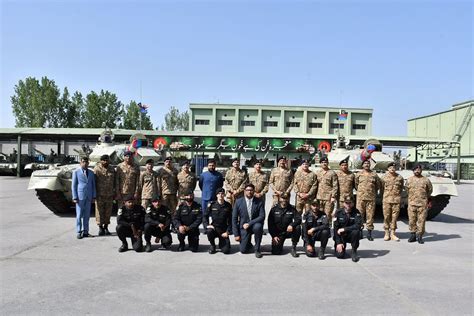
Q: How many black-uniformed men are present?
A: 7